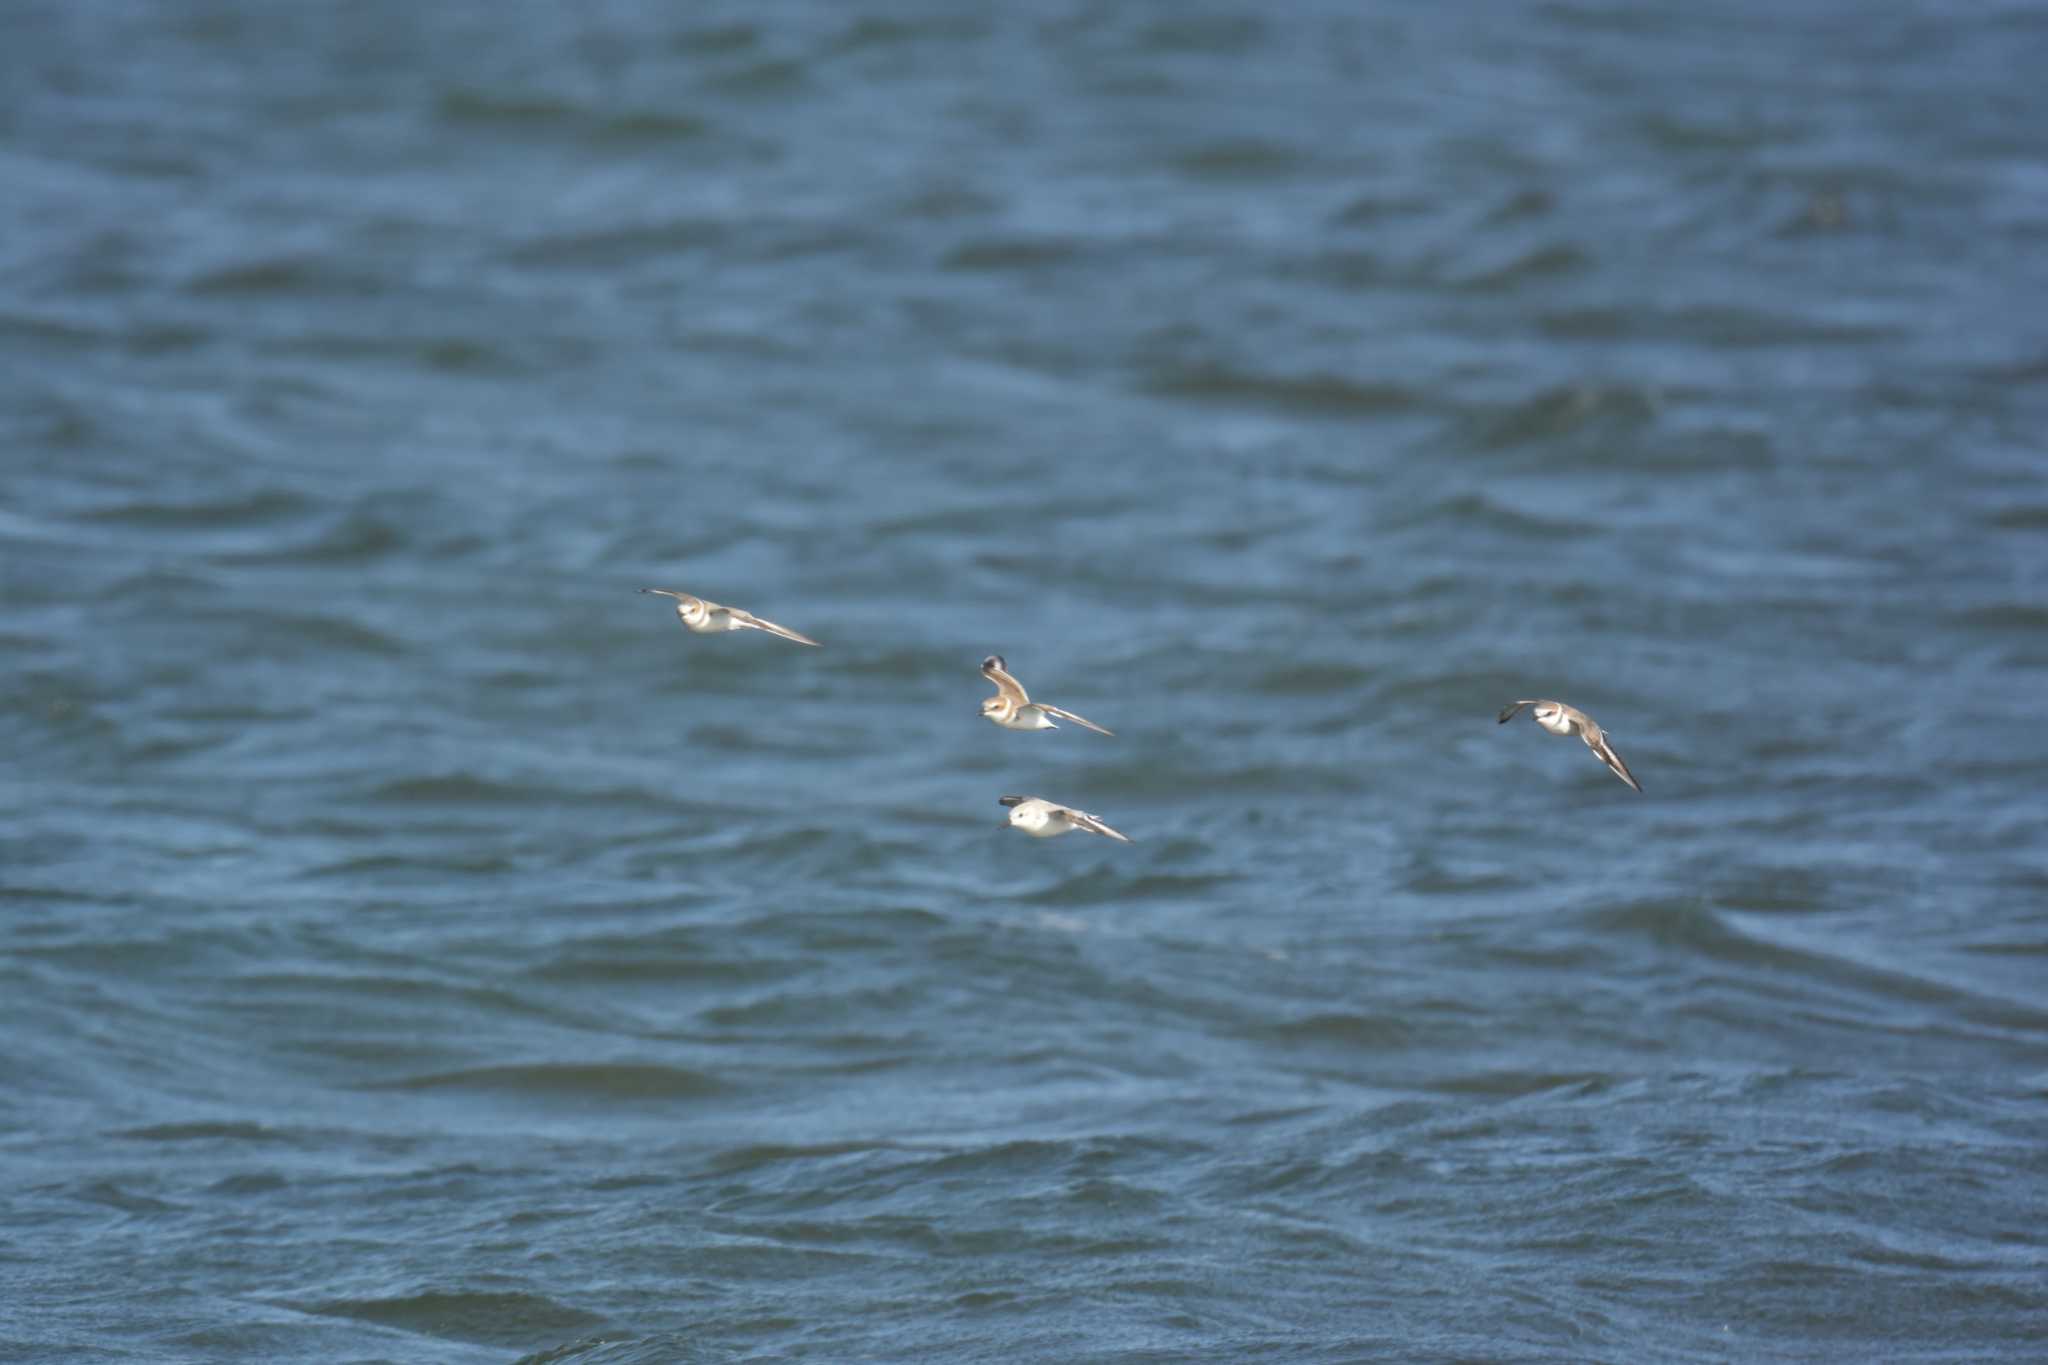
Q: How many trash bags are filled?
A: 0